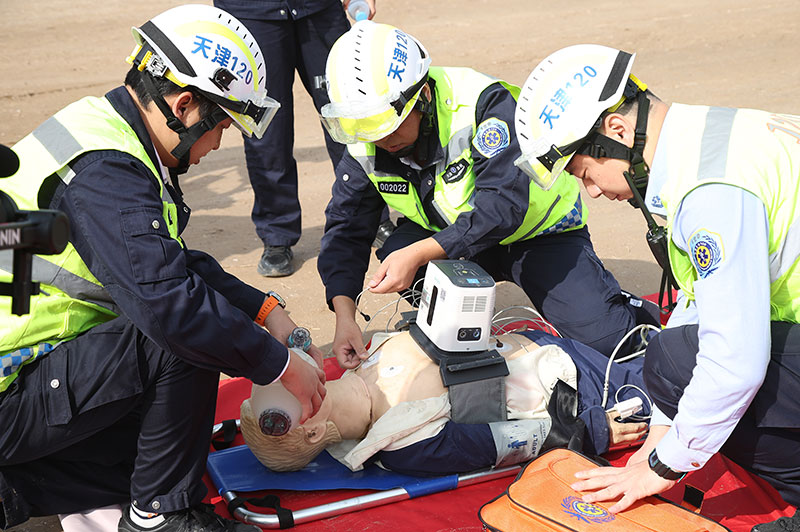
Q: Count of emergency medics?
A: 3